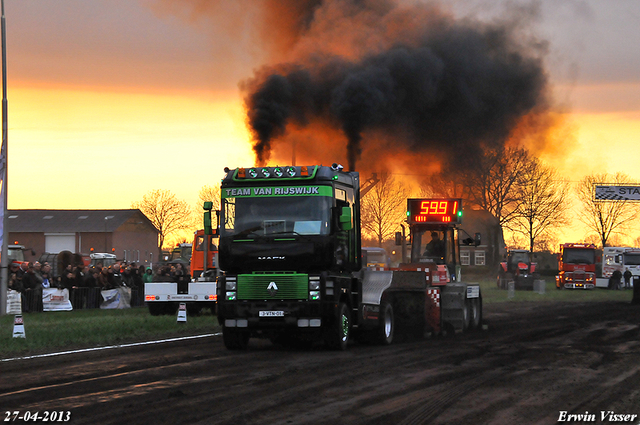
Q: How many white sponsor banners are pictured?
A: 3